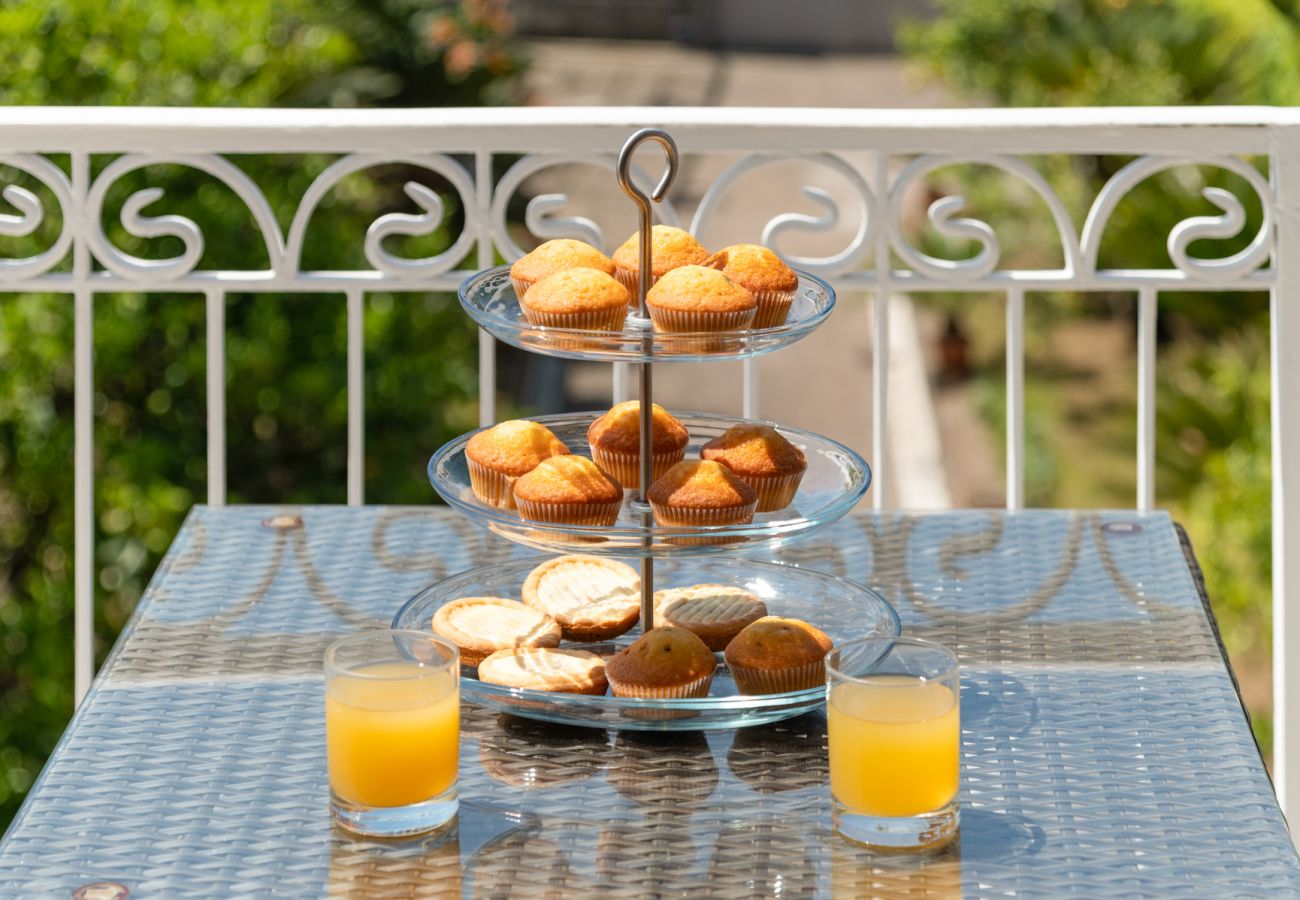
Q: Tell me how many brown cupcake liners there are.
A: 12